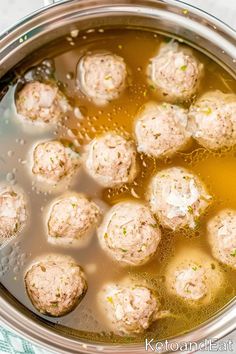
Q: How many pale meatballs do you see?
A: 15